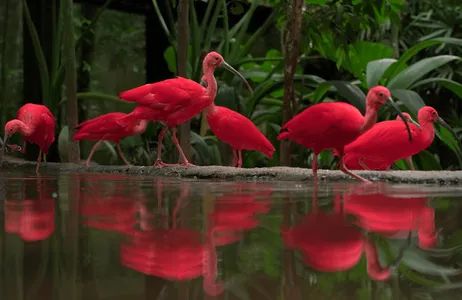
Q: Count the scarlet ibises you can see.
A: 7